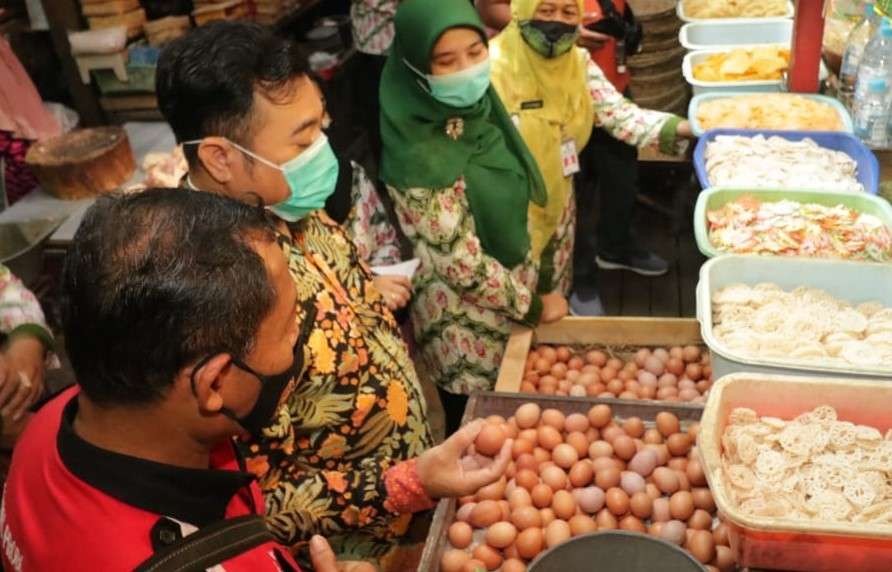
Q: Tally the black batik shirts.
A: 1